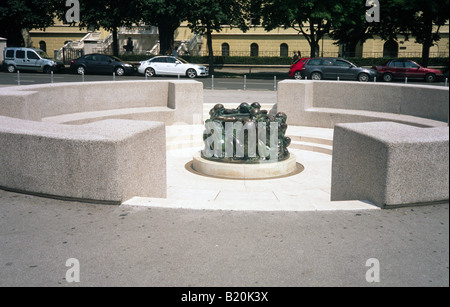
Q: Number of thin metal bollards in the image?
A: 14